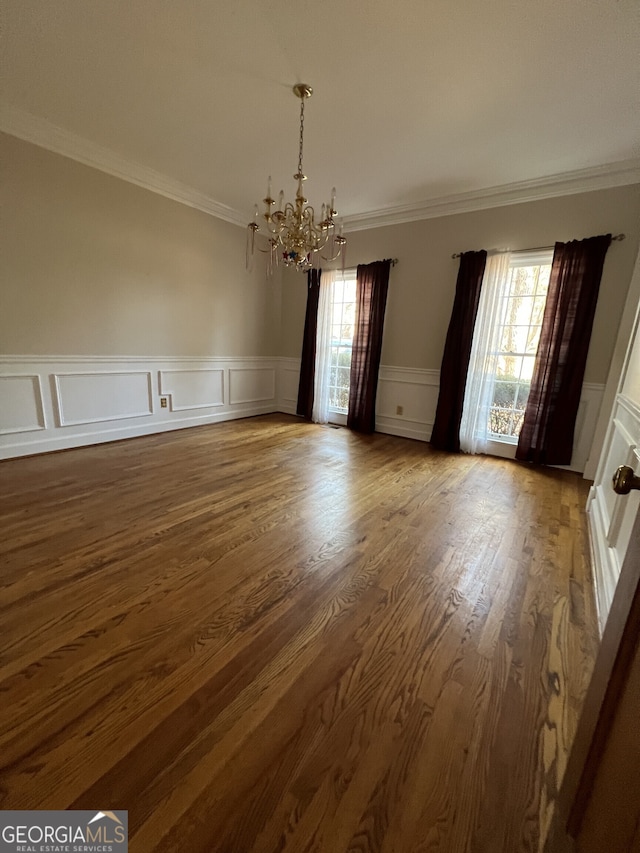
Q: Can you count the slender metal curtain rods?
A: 2